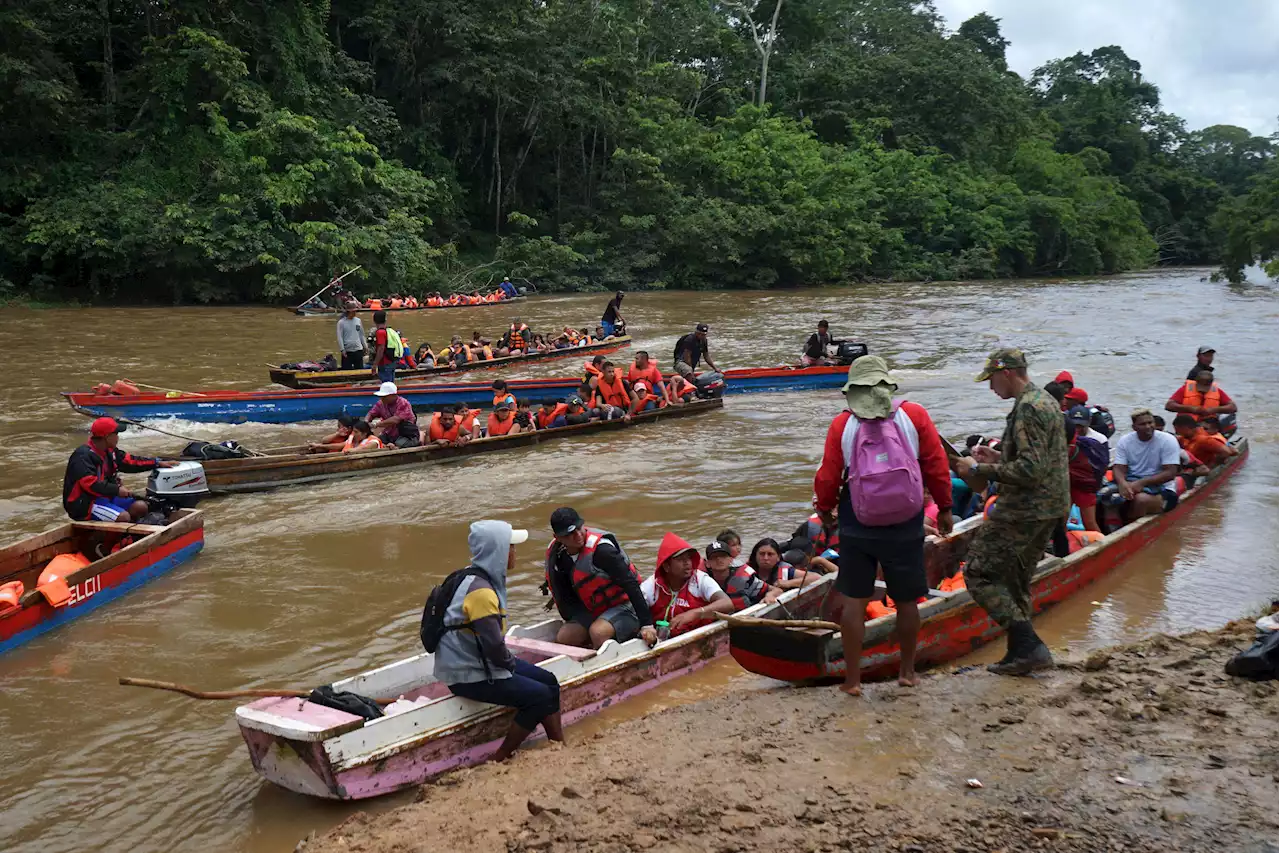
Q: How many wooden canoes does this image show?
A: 7